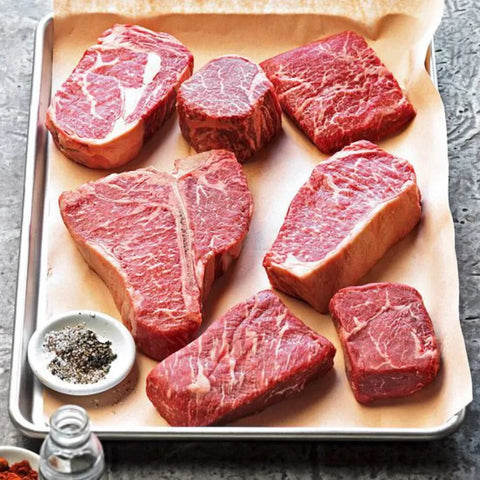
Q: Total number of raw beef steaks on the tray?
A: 7